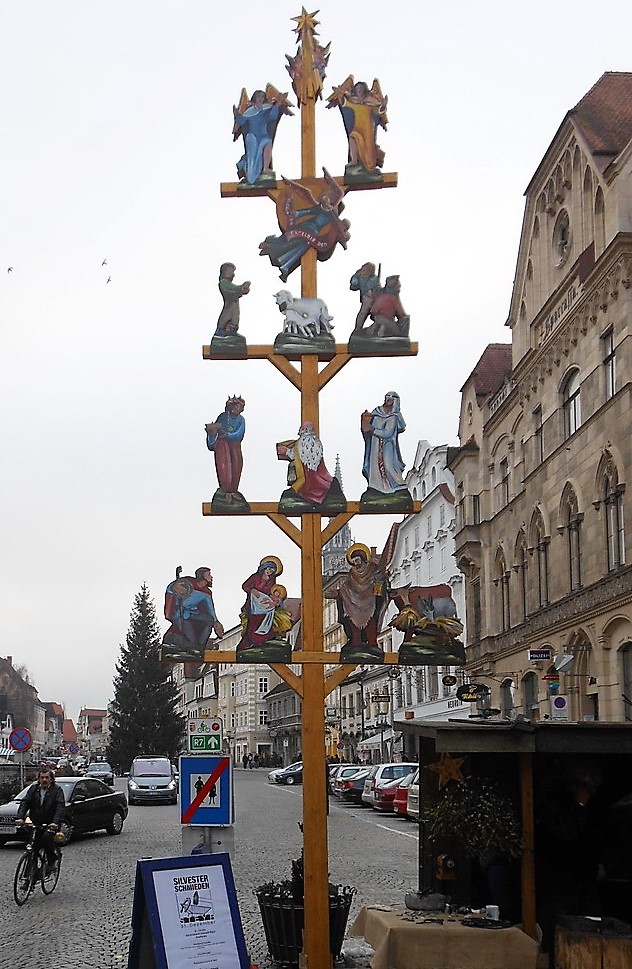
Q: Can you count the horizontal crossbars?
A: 4